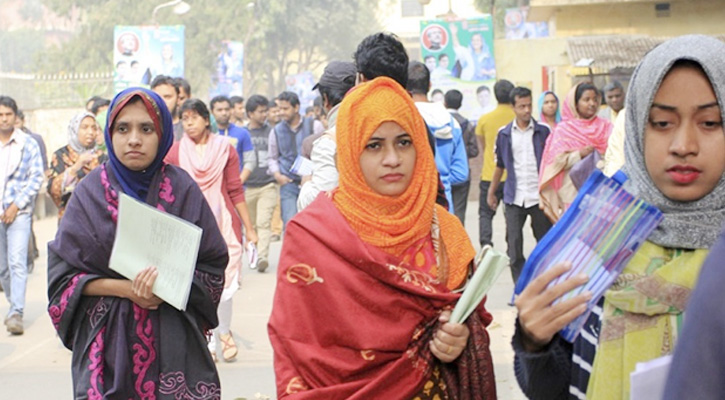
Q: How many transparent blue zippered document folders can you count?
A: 1